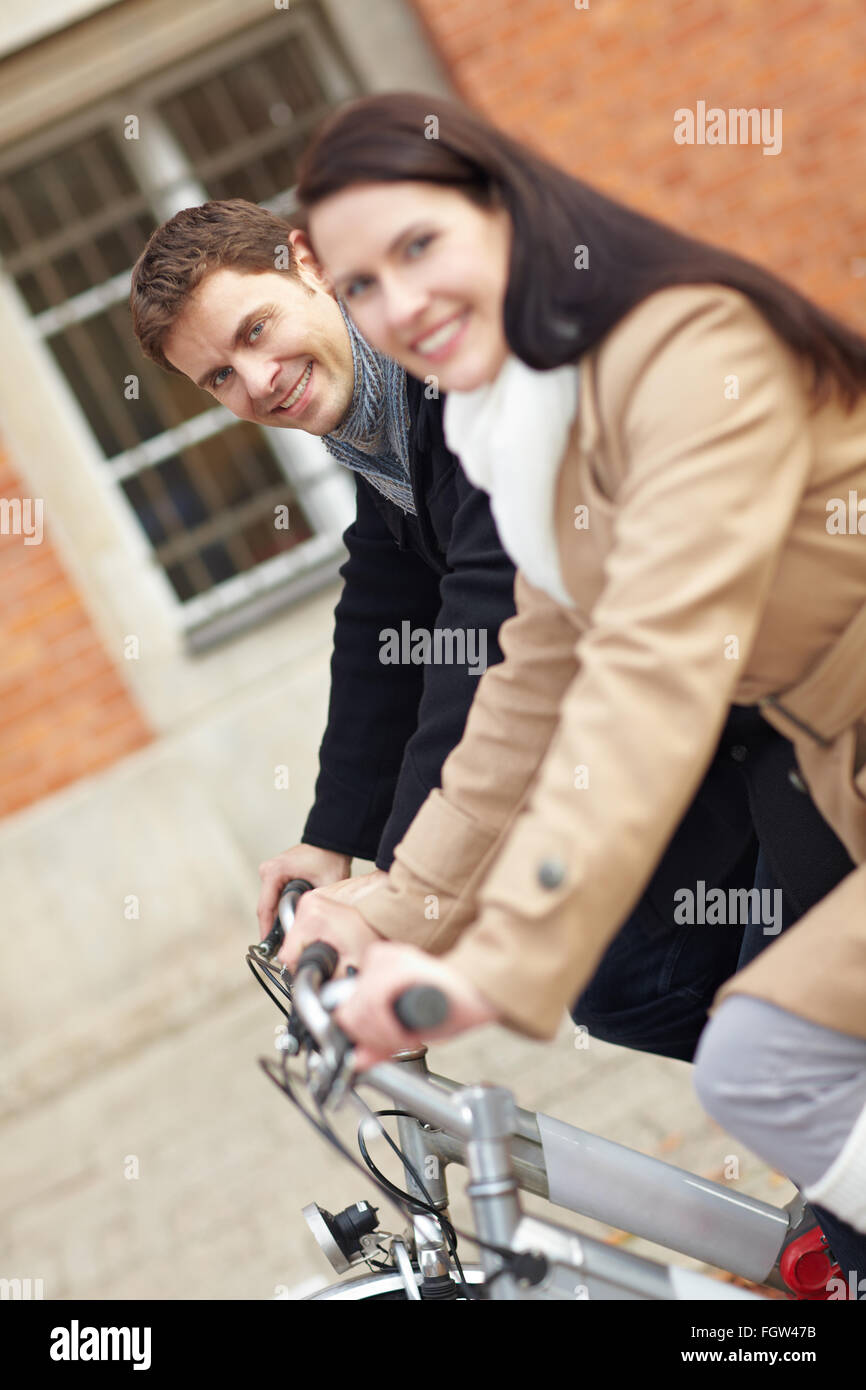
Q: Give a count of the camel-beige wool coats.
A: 1